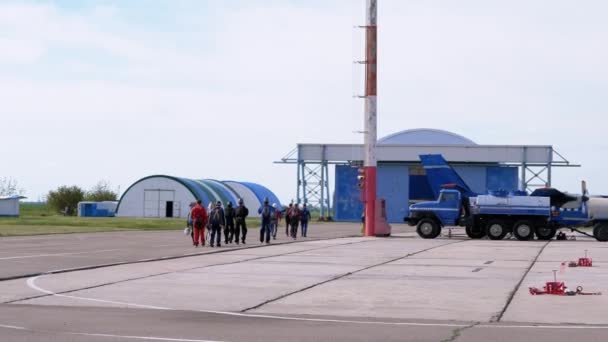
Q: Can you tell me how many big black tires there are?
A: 6